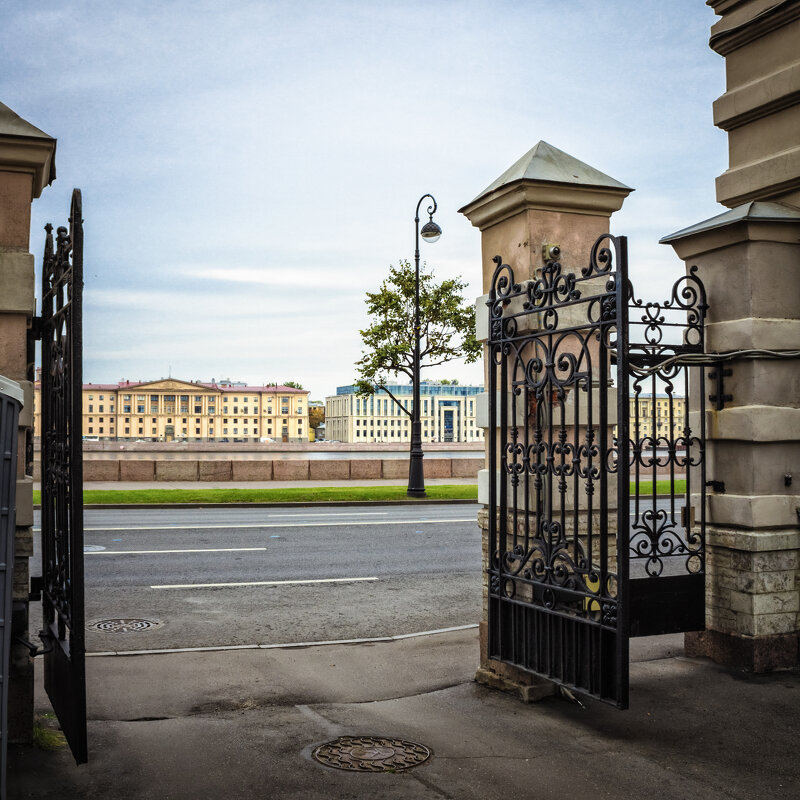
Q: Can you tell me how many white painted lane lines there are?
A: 4